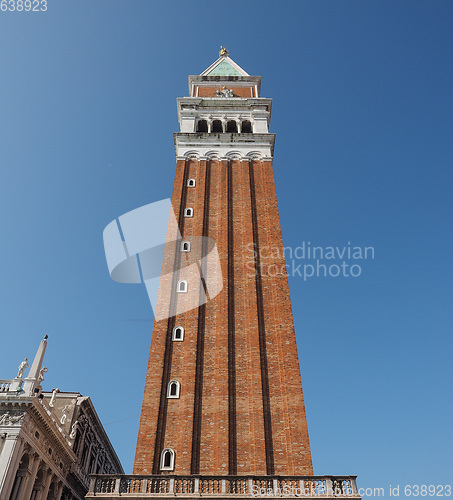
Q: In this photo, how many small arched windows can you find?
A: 7